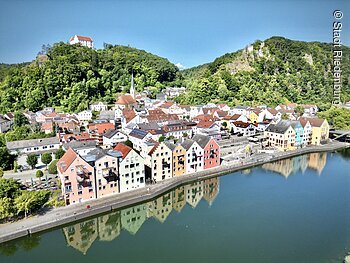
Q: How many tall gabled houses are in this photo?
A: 11